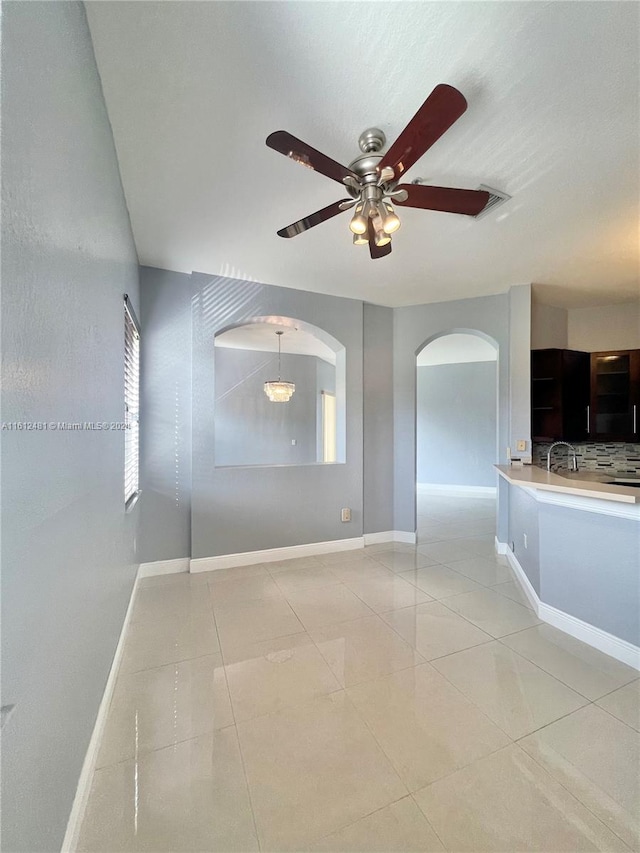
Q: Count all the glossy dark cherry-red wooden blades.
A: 5